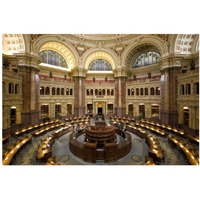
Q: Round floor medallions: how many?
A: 4